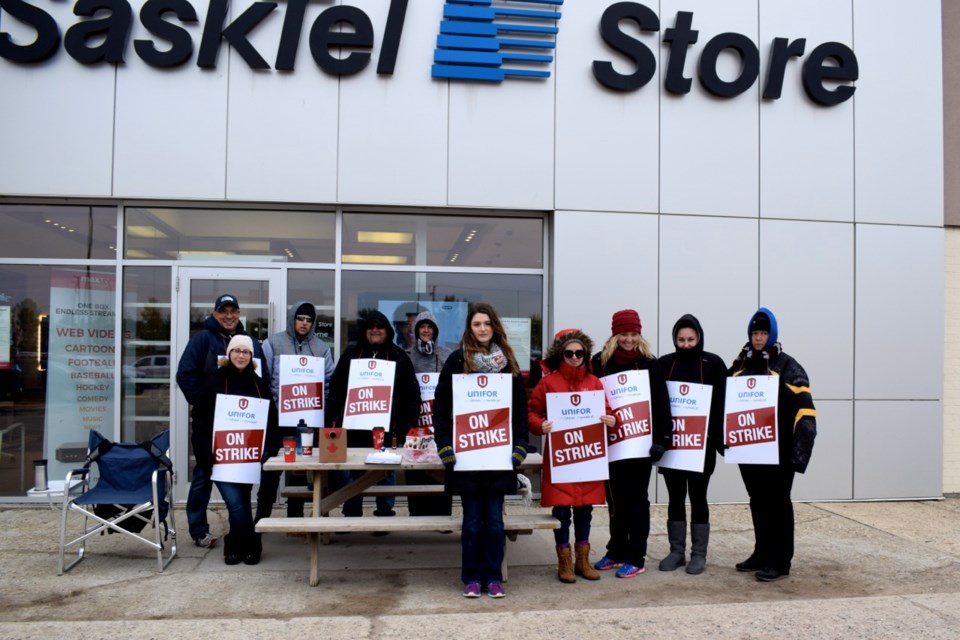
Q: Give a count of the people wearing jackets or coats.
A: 10